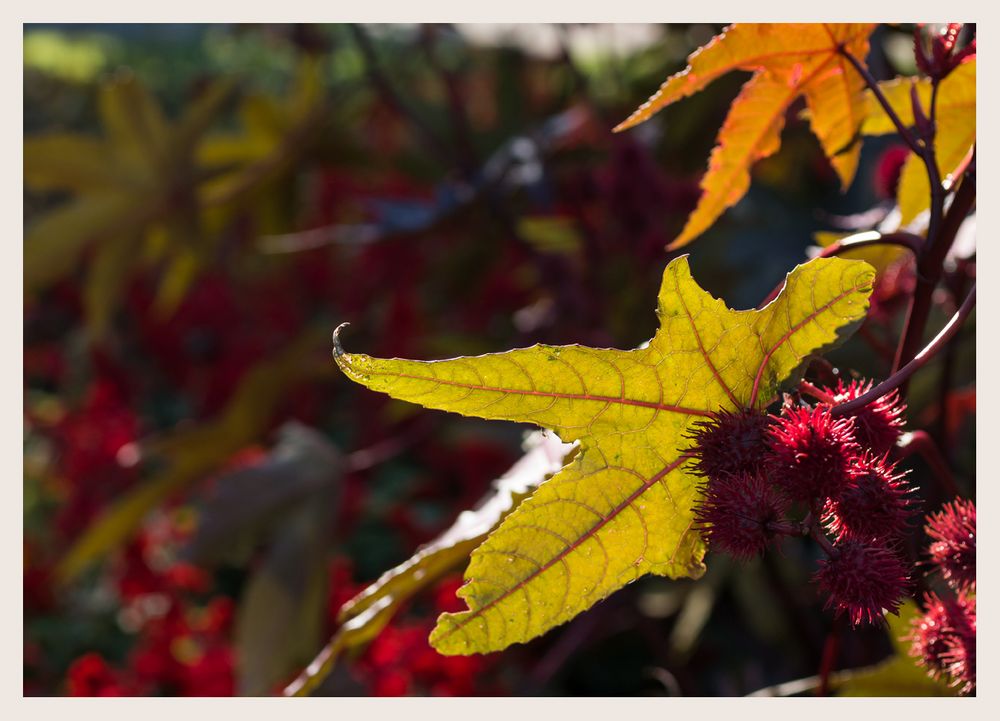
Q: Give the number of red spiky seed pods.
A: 9